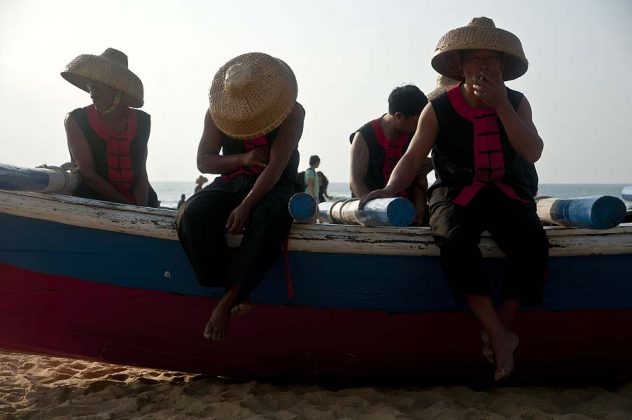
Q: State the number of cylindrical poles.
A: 4